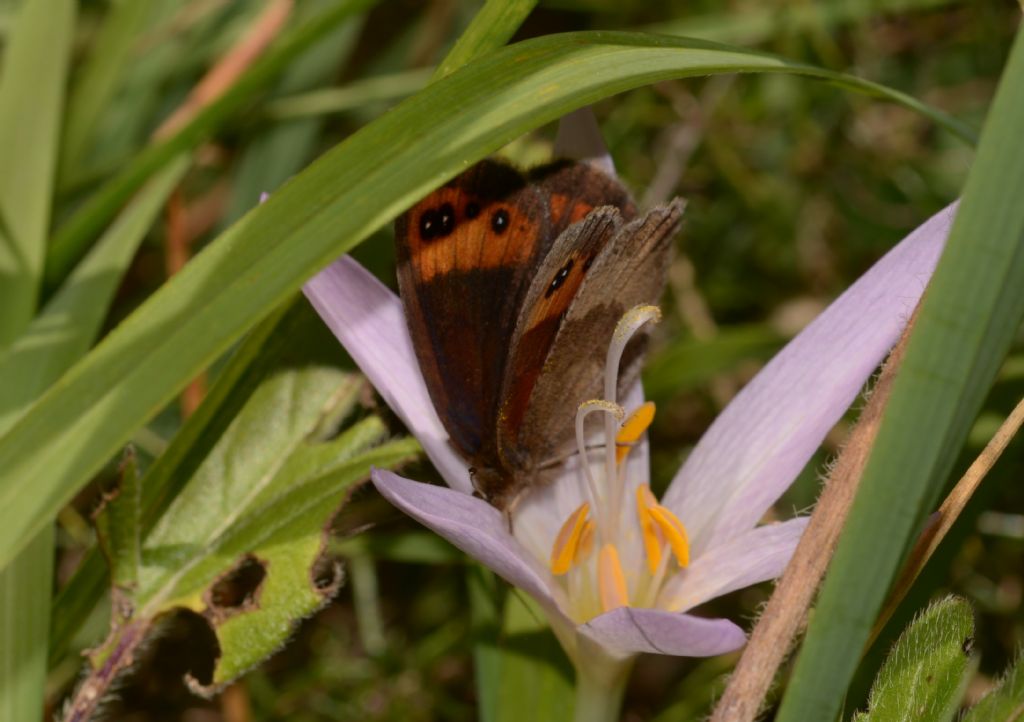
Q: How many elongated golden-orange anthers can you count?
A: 6